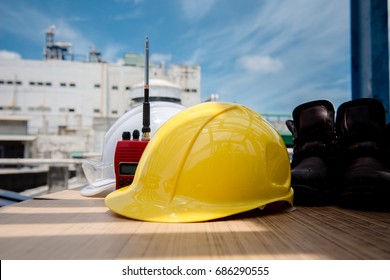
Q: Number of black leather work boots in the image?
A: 2